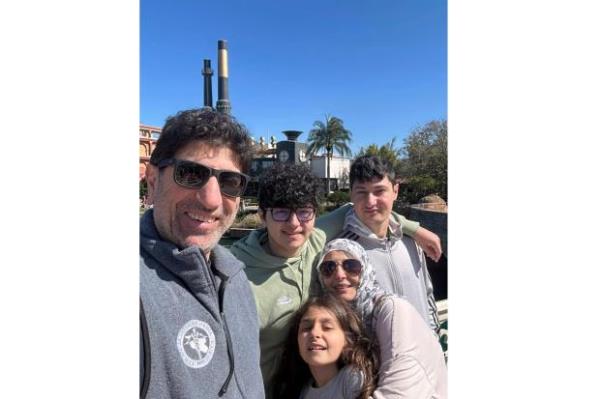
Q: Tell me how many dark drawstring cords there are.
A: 1